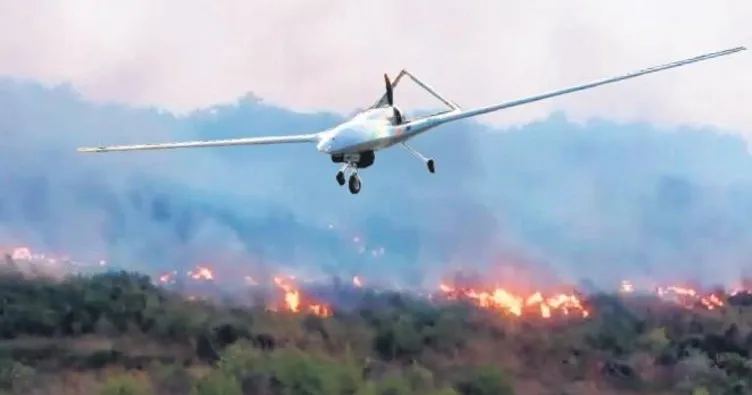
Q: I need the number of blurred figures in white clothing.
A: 0